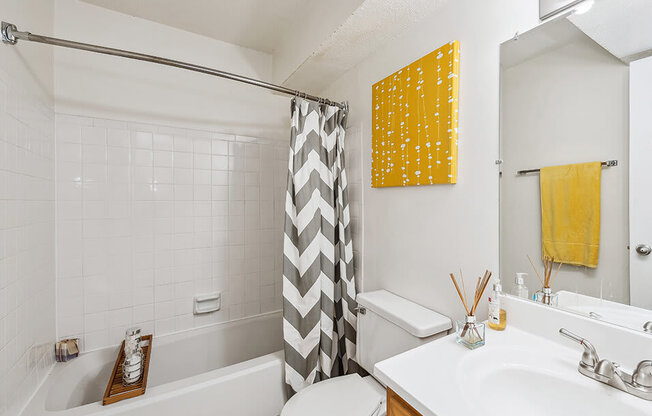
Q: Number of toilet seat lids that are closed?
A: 1